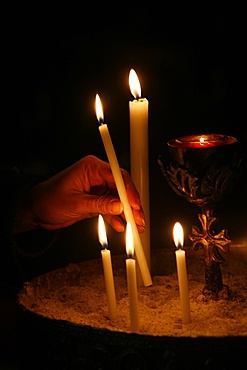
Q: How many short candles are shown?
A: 3